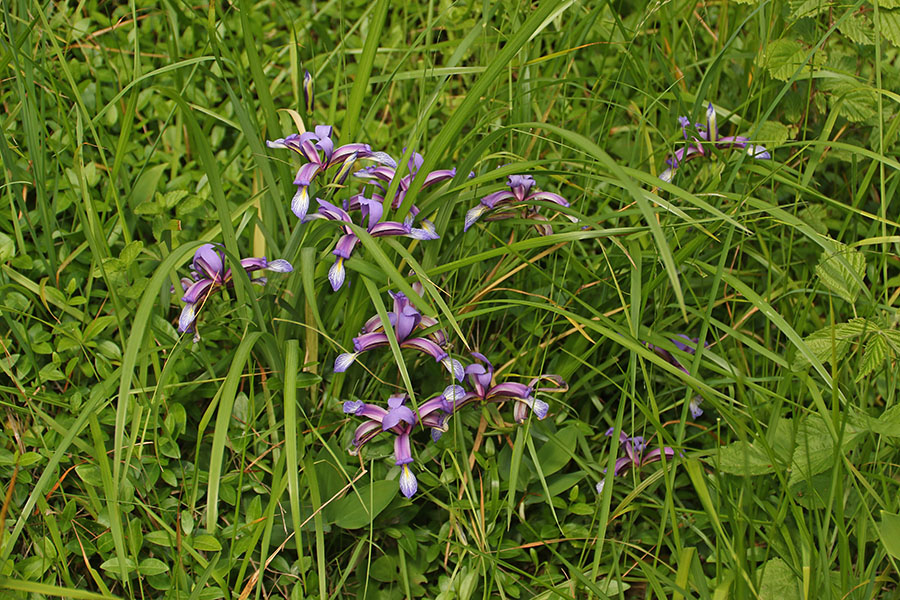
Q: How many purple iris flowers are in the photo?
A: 11